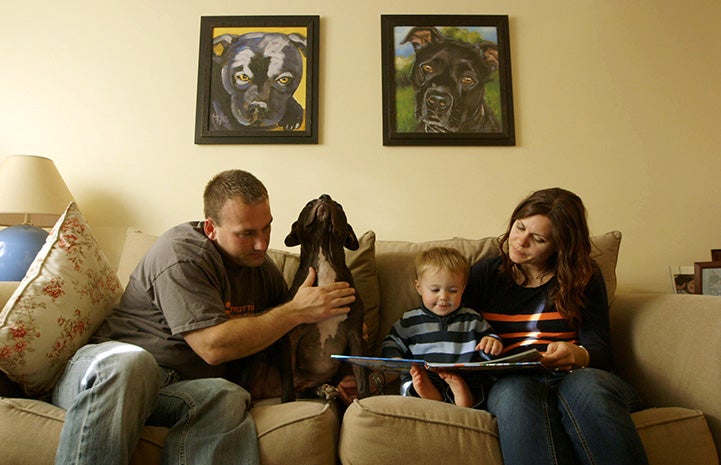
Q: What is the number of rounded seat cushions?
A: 2